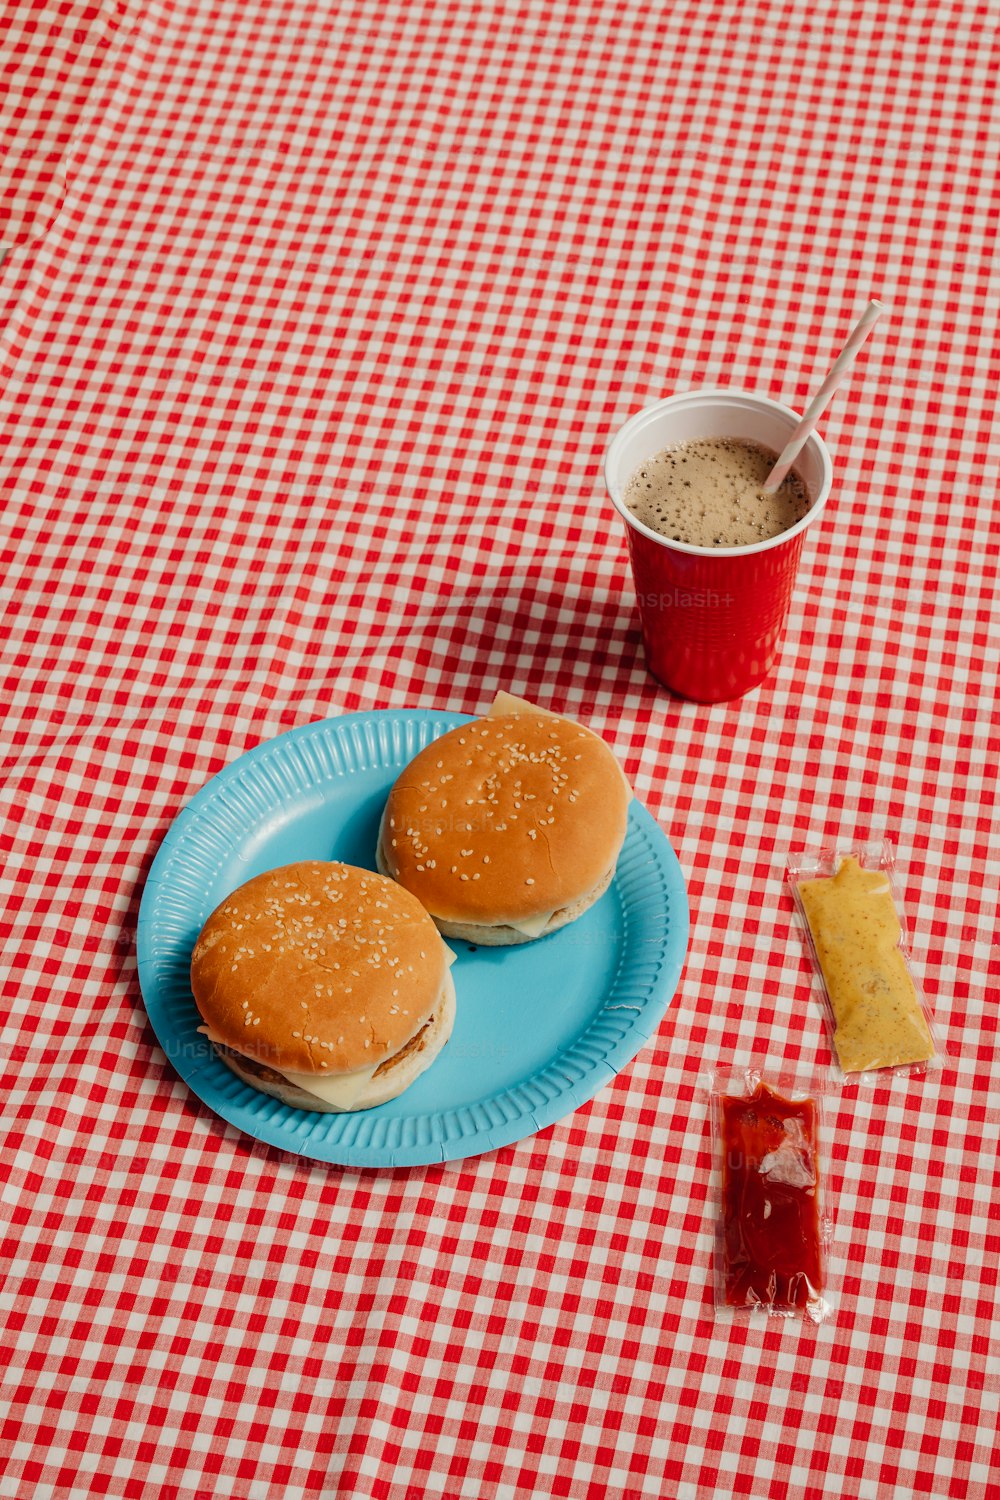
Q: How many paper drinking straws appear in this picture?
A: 1